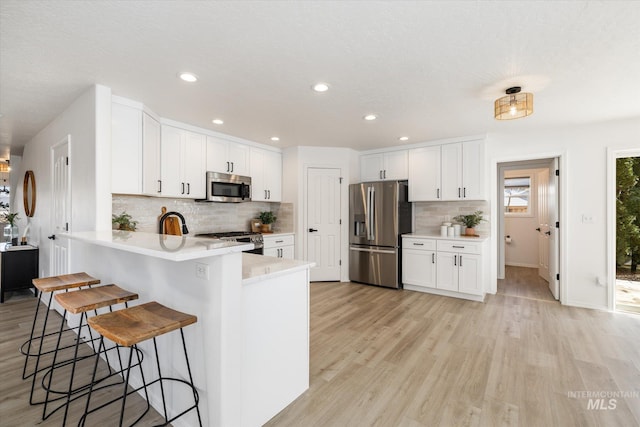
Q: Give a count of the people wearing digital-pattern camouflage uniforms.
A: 0